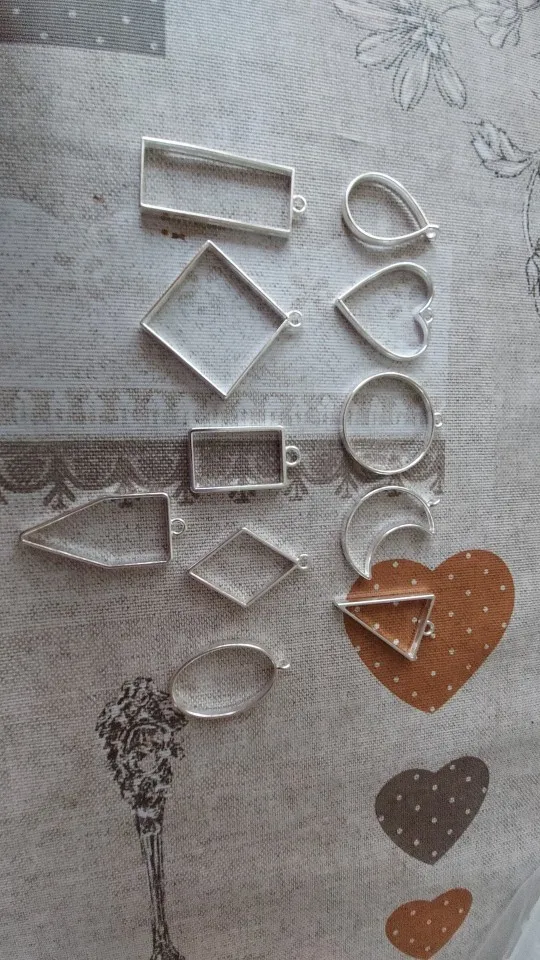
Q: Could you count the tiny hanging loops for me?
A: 11